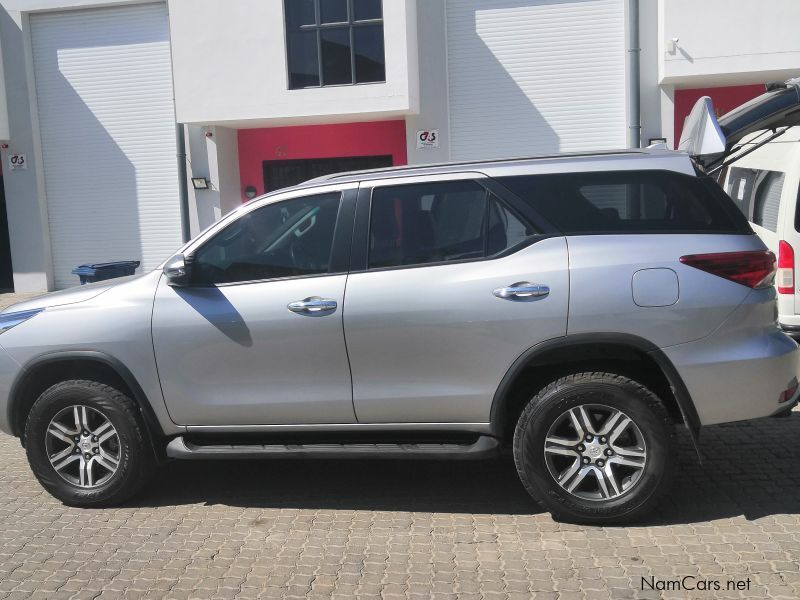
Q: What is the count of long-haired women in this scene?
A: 0